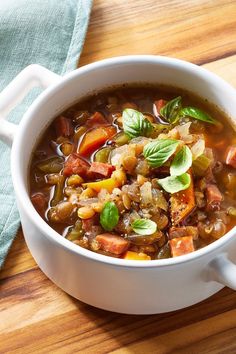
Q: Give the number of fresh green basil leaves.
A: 8